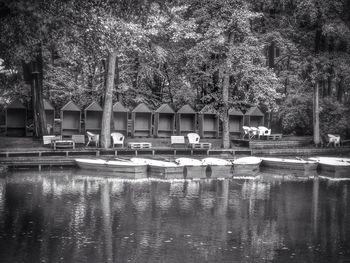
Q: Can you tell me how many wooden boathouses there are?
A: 11